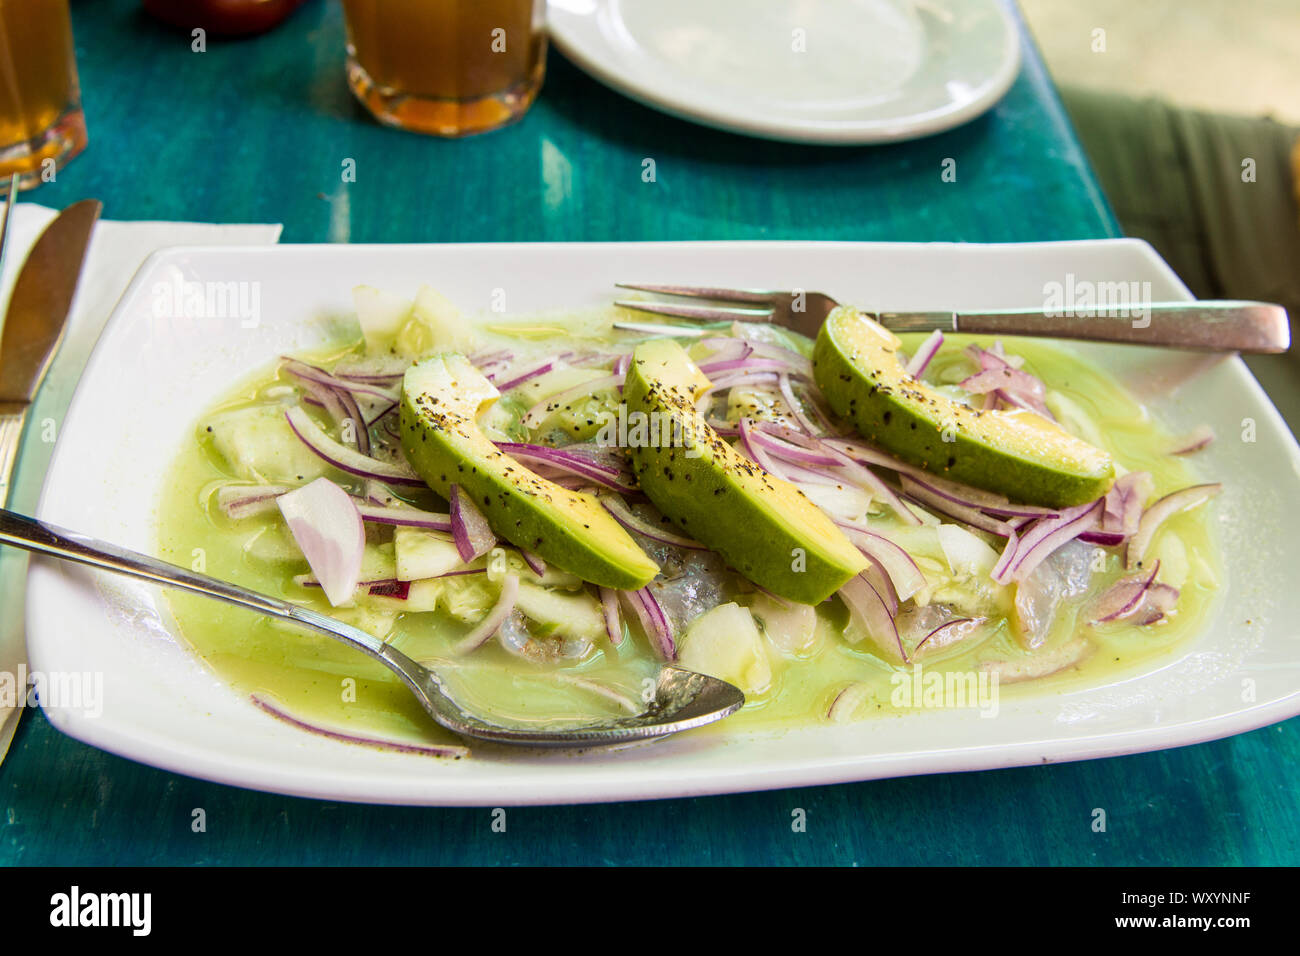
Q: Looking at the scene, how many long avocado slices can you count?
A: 3